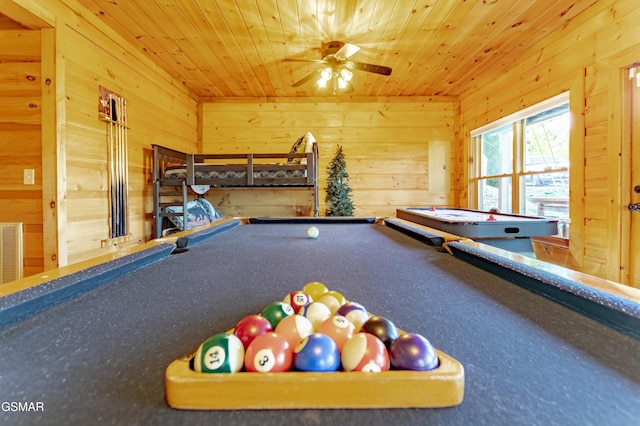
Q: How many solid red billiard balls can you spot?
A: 2